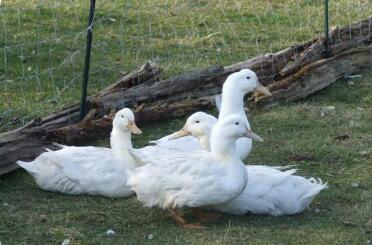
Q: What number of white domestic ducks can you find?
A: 4